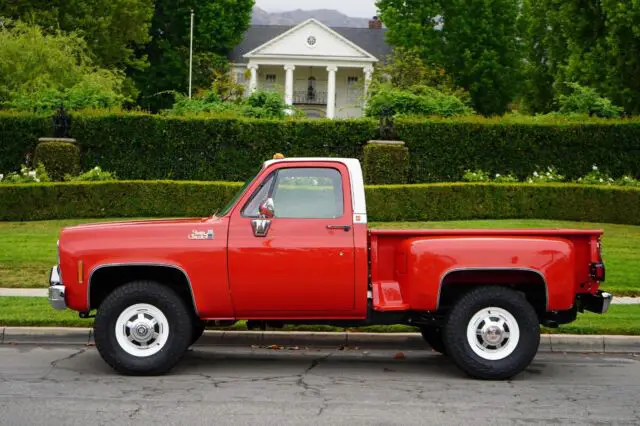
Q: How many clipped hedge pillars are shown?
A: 2